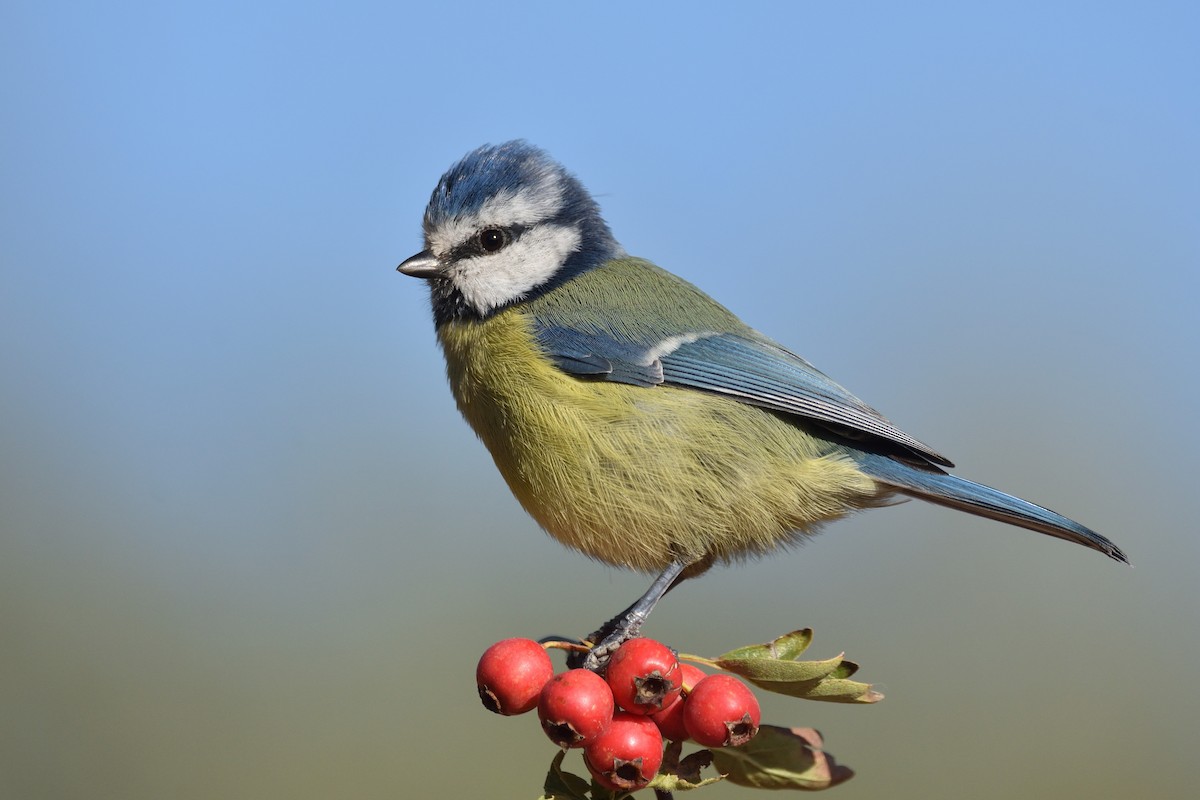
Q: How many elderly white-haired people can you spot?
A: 0